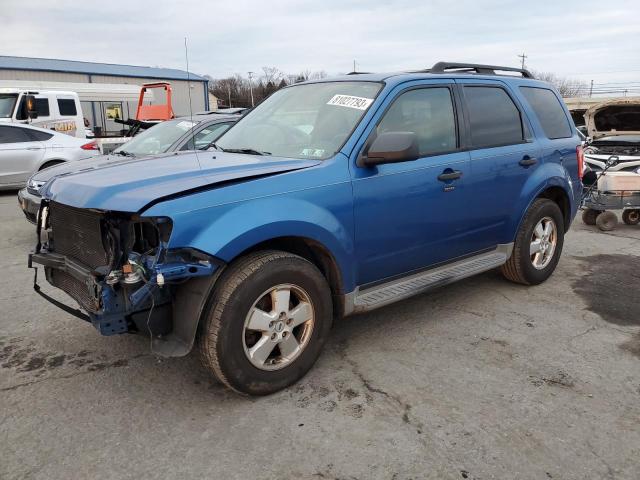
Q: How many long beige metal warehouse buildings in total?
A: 1